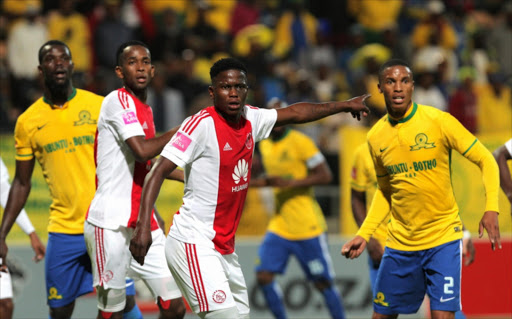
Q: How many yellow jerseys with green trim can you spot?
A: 4